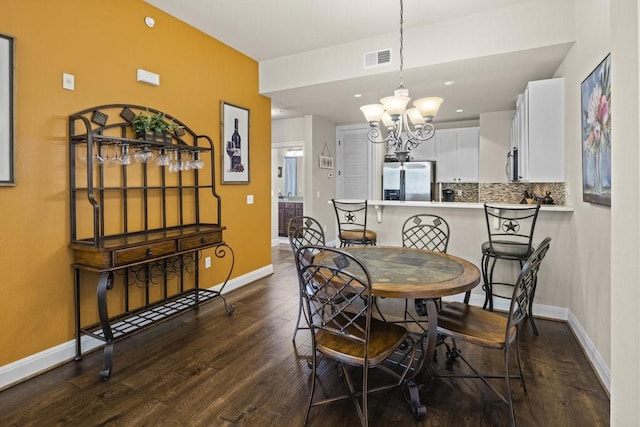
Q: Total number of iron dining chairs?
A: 4